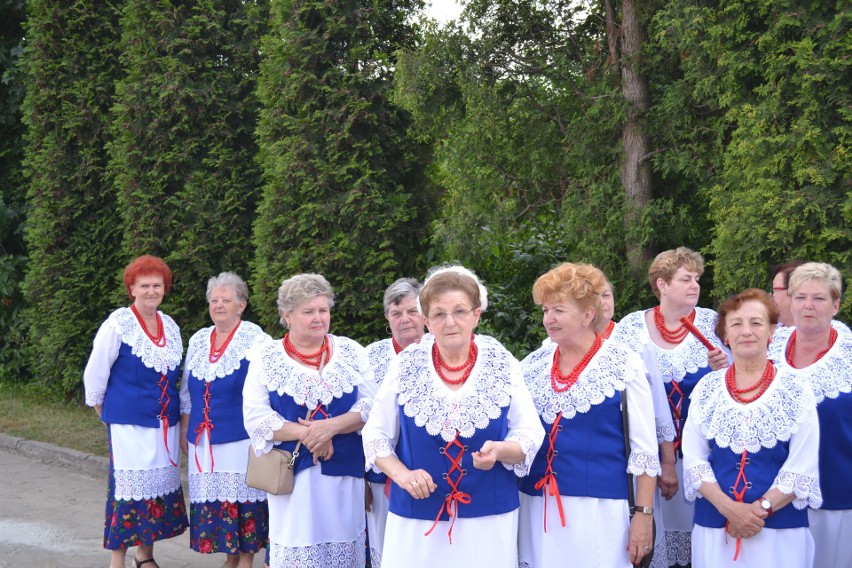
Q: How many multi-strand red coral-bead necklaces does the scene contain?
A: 10